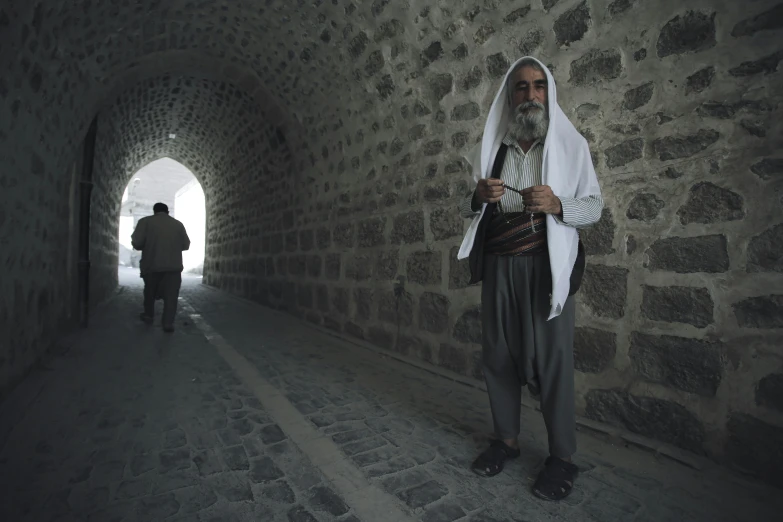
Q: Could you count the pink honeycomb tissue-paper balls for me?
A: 0